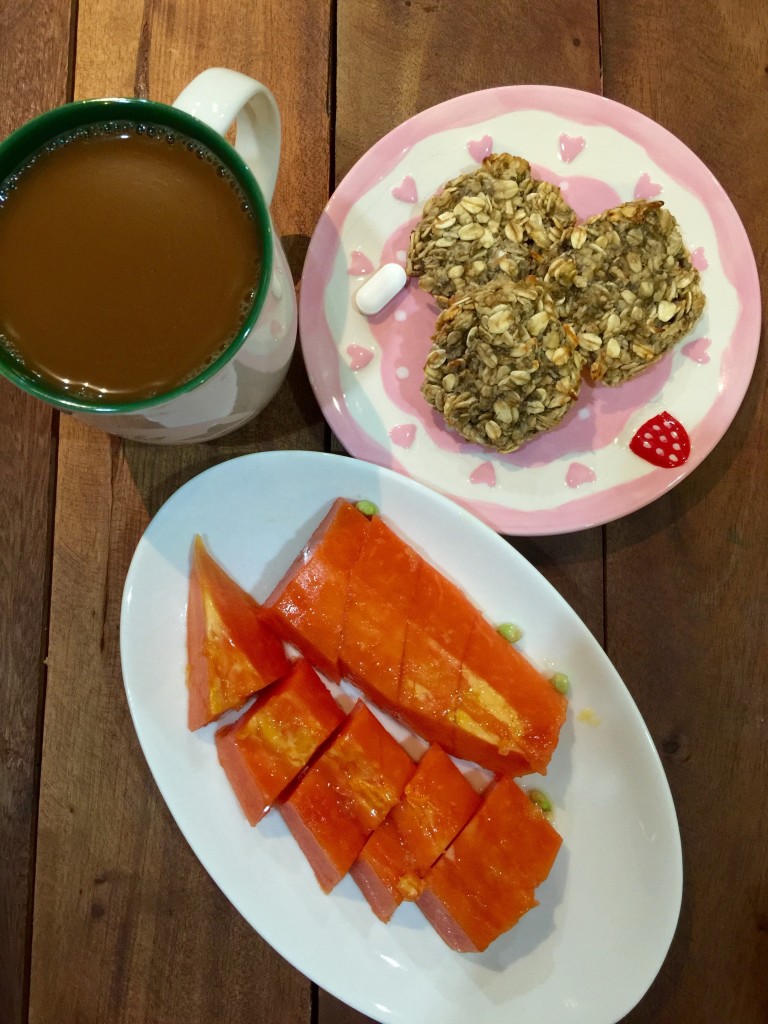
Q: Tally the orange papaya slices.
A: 9